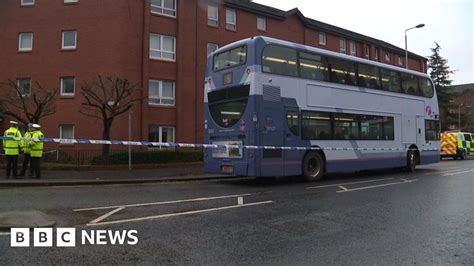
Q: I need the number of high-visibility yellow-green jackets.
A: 3